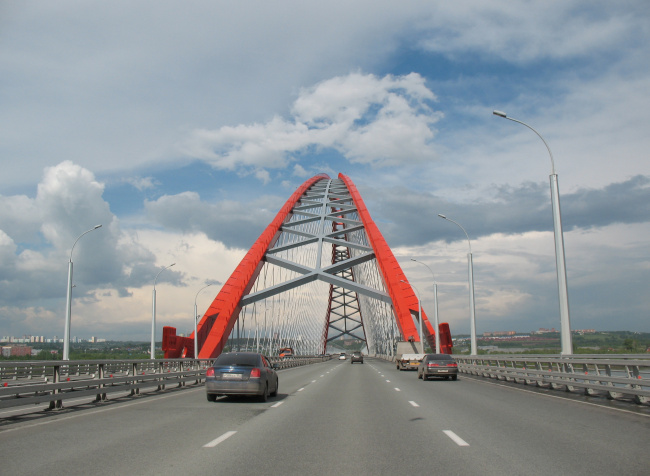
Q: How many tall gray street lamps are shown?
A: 7